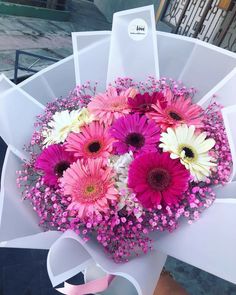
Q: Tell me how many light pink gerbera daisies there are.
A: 4